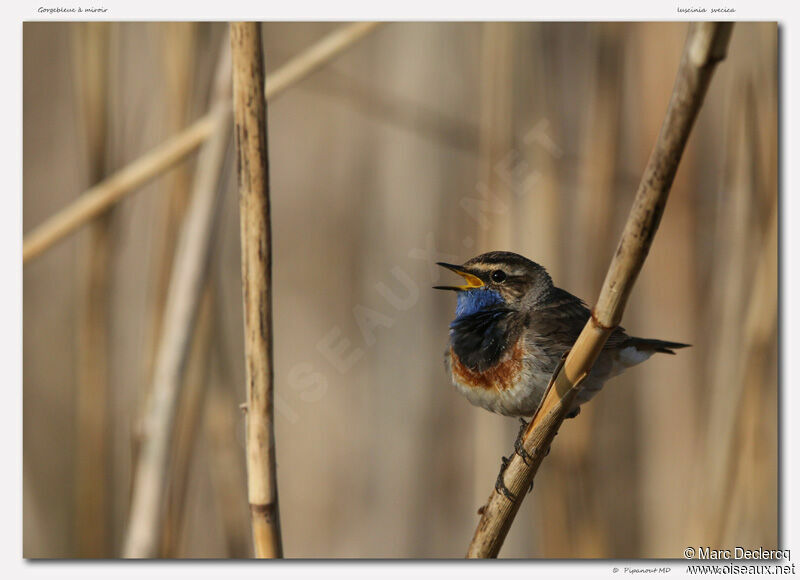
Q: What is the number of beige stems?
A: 4